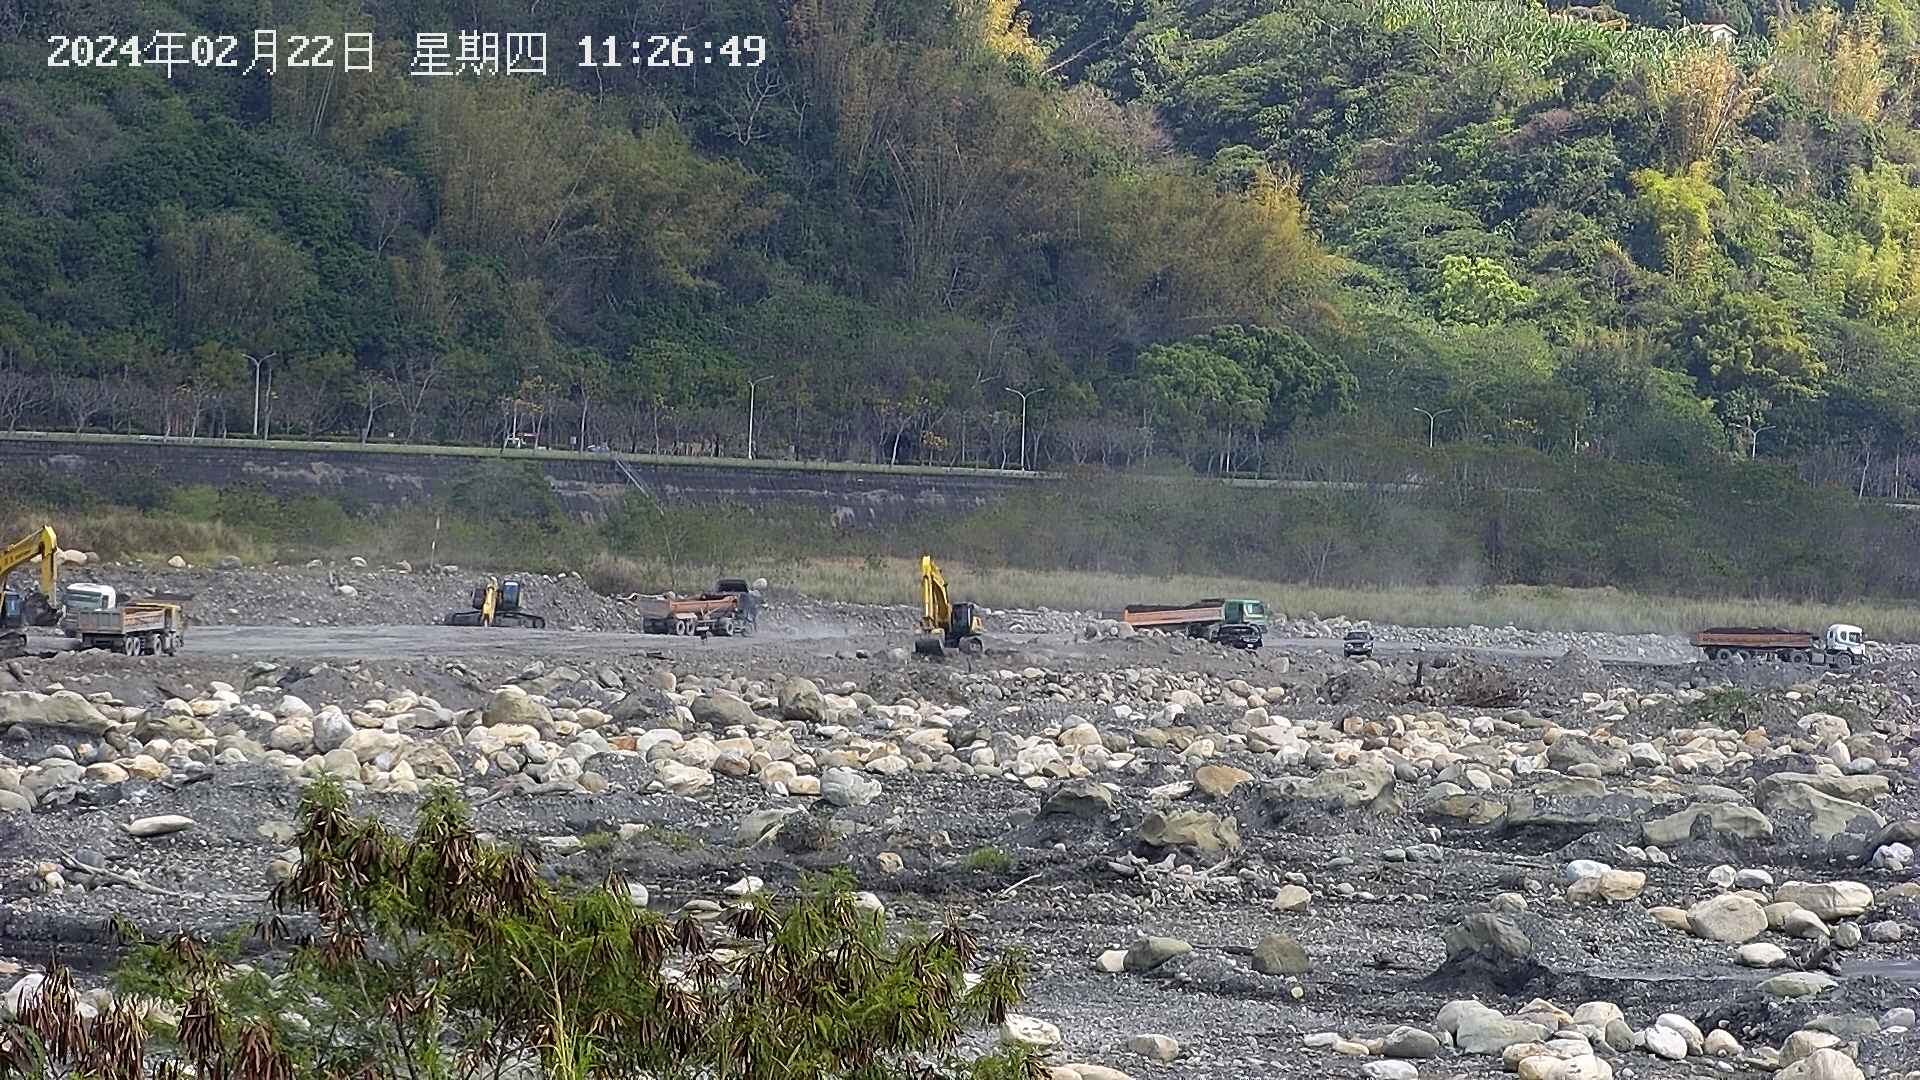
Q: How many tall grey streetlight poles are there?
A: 5